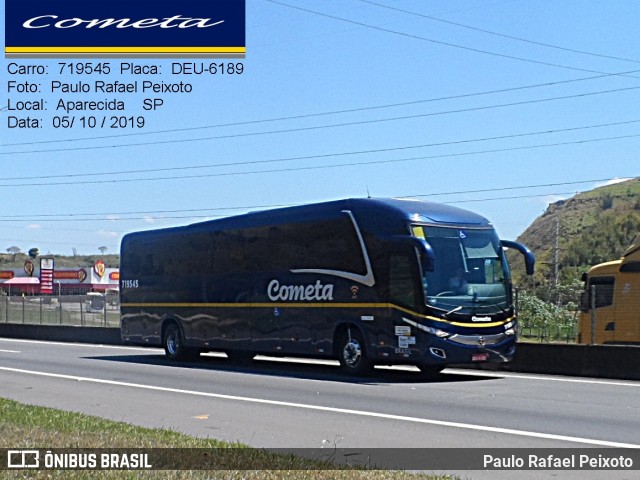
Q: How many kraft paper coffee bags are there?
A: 0